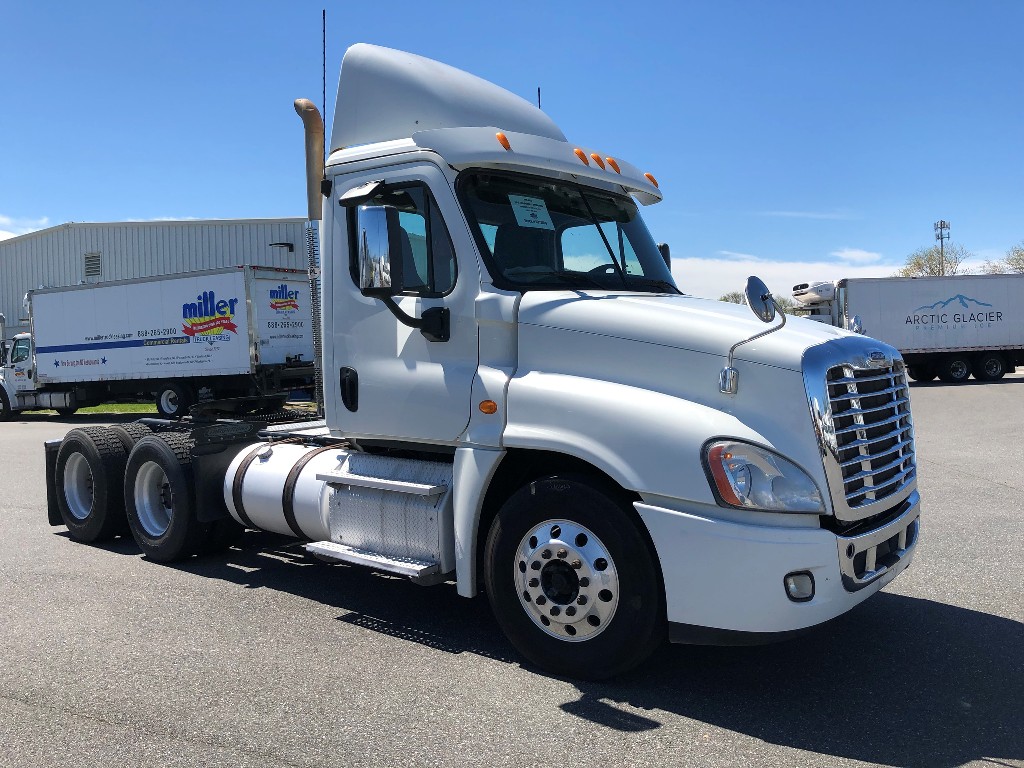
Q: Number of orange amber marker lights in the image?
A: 6